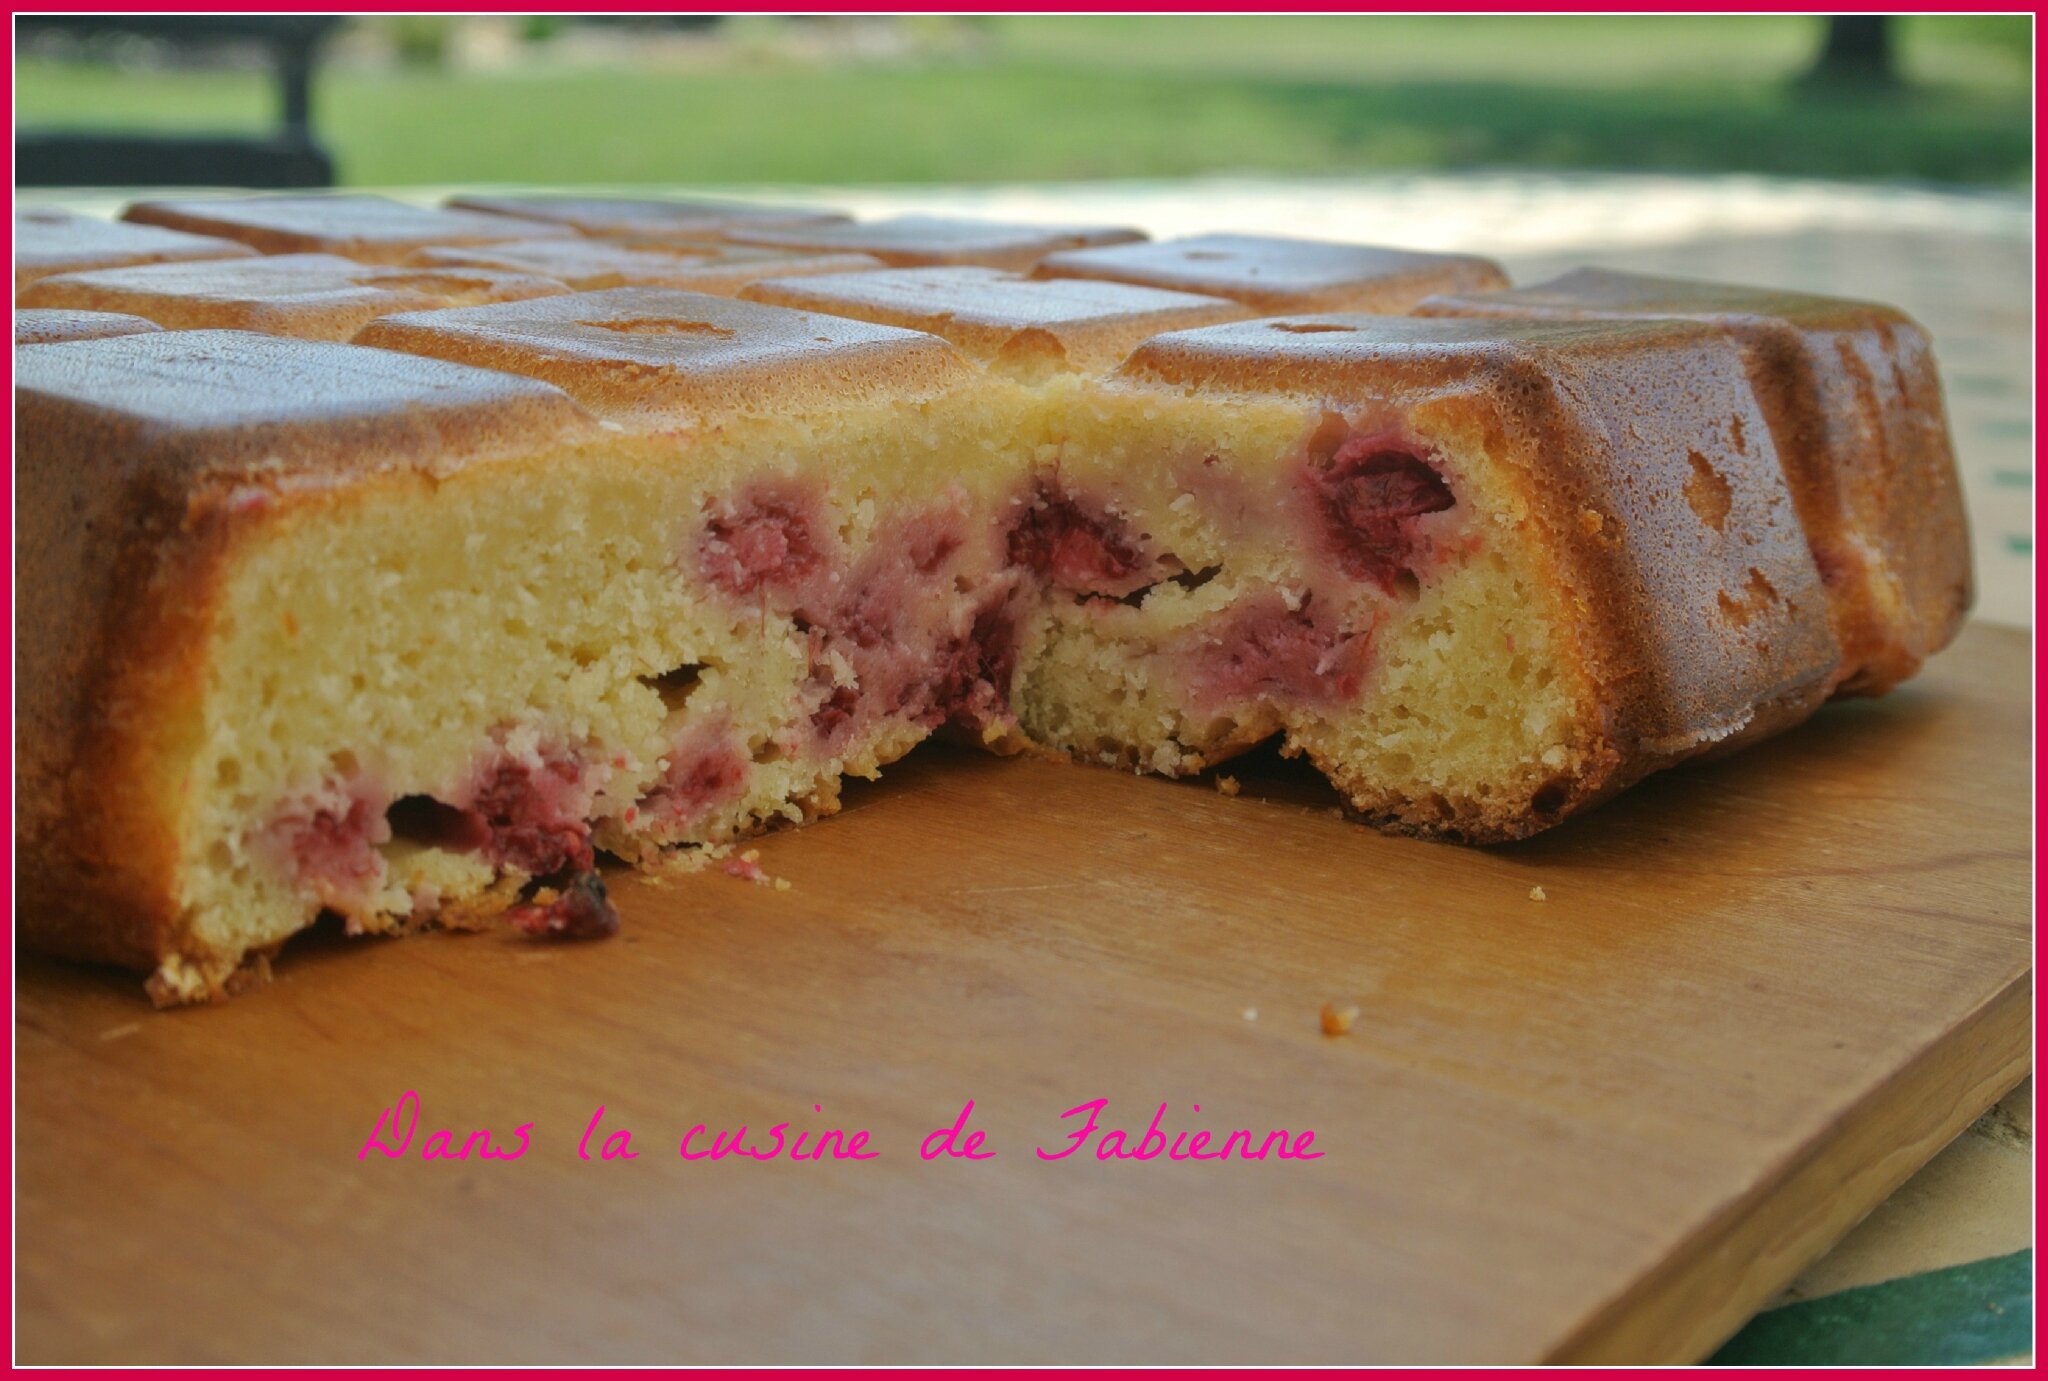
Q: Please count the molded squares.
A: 13